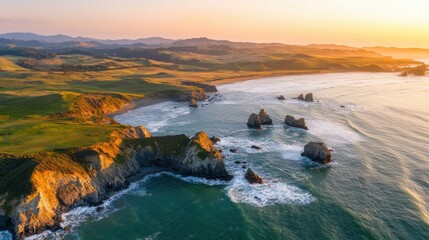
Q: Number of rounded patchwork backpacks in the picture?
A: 0